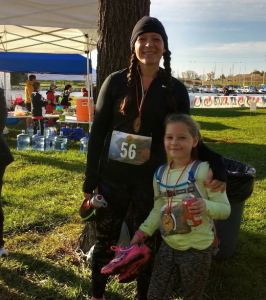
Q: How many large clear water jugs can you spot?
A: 7